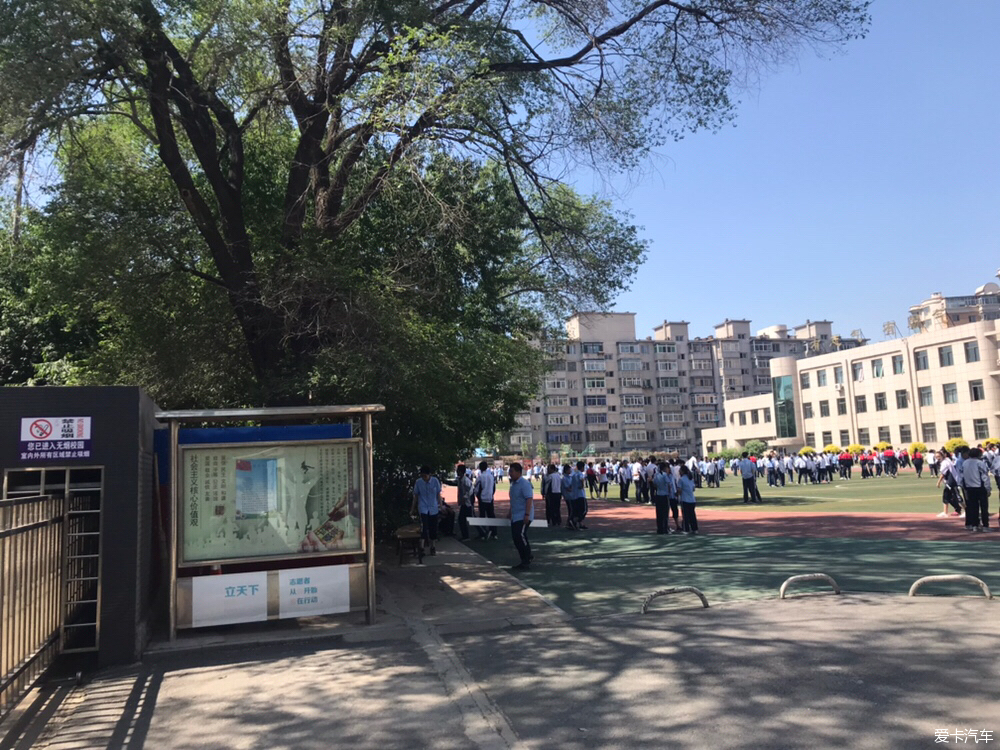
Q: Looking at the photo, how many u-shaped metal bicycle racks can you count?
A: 3